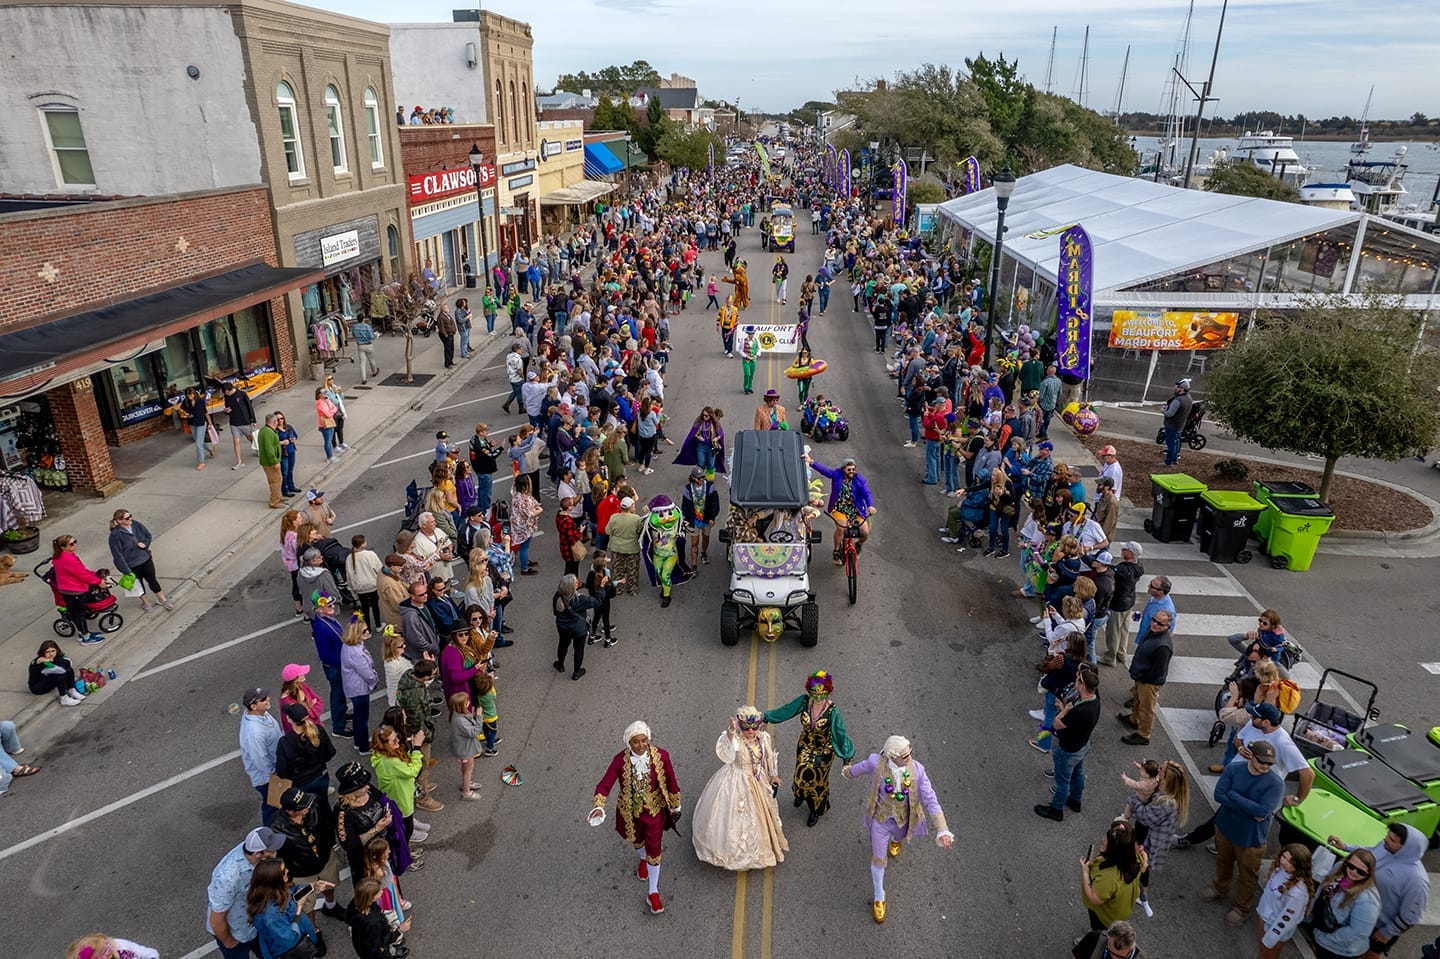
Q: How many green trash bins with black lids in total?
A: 4